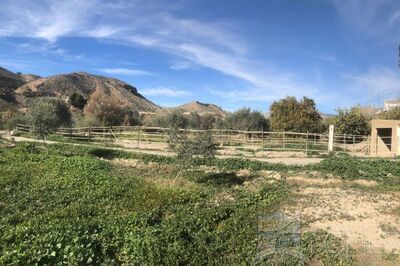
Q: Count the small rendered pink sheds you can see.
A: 1